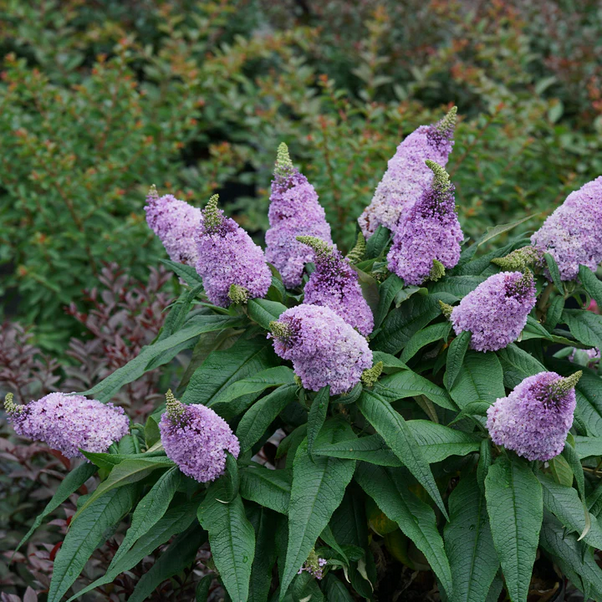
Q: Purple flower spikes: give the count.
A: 12